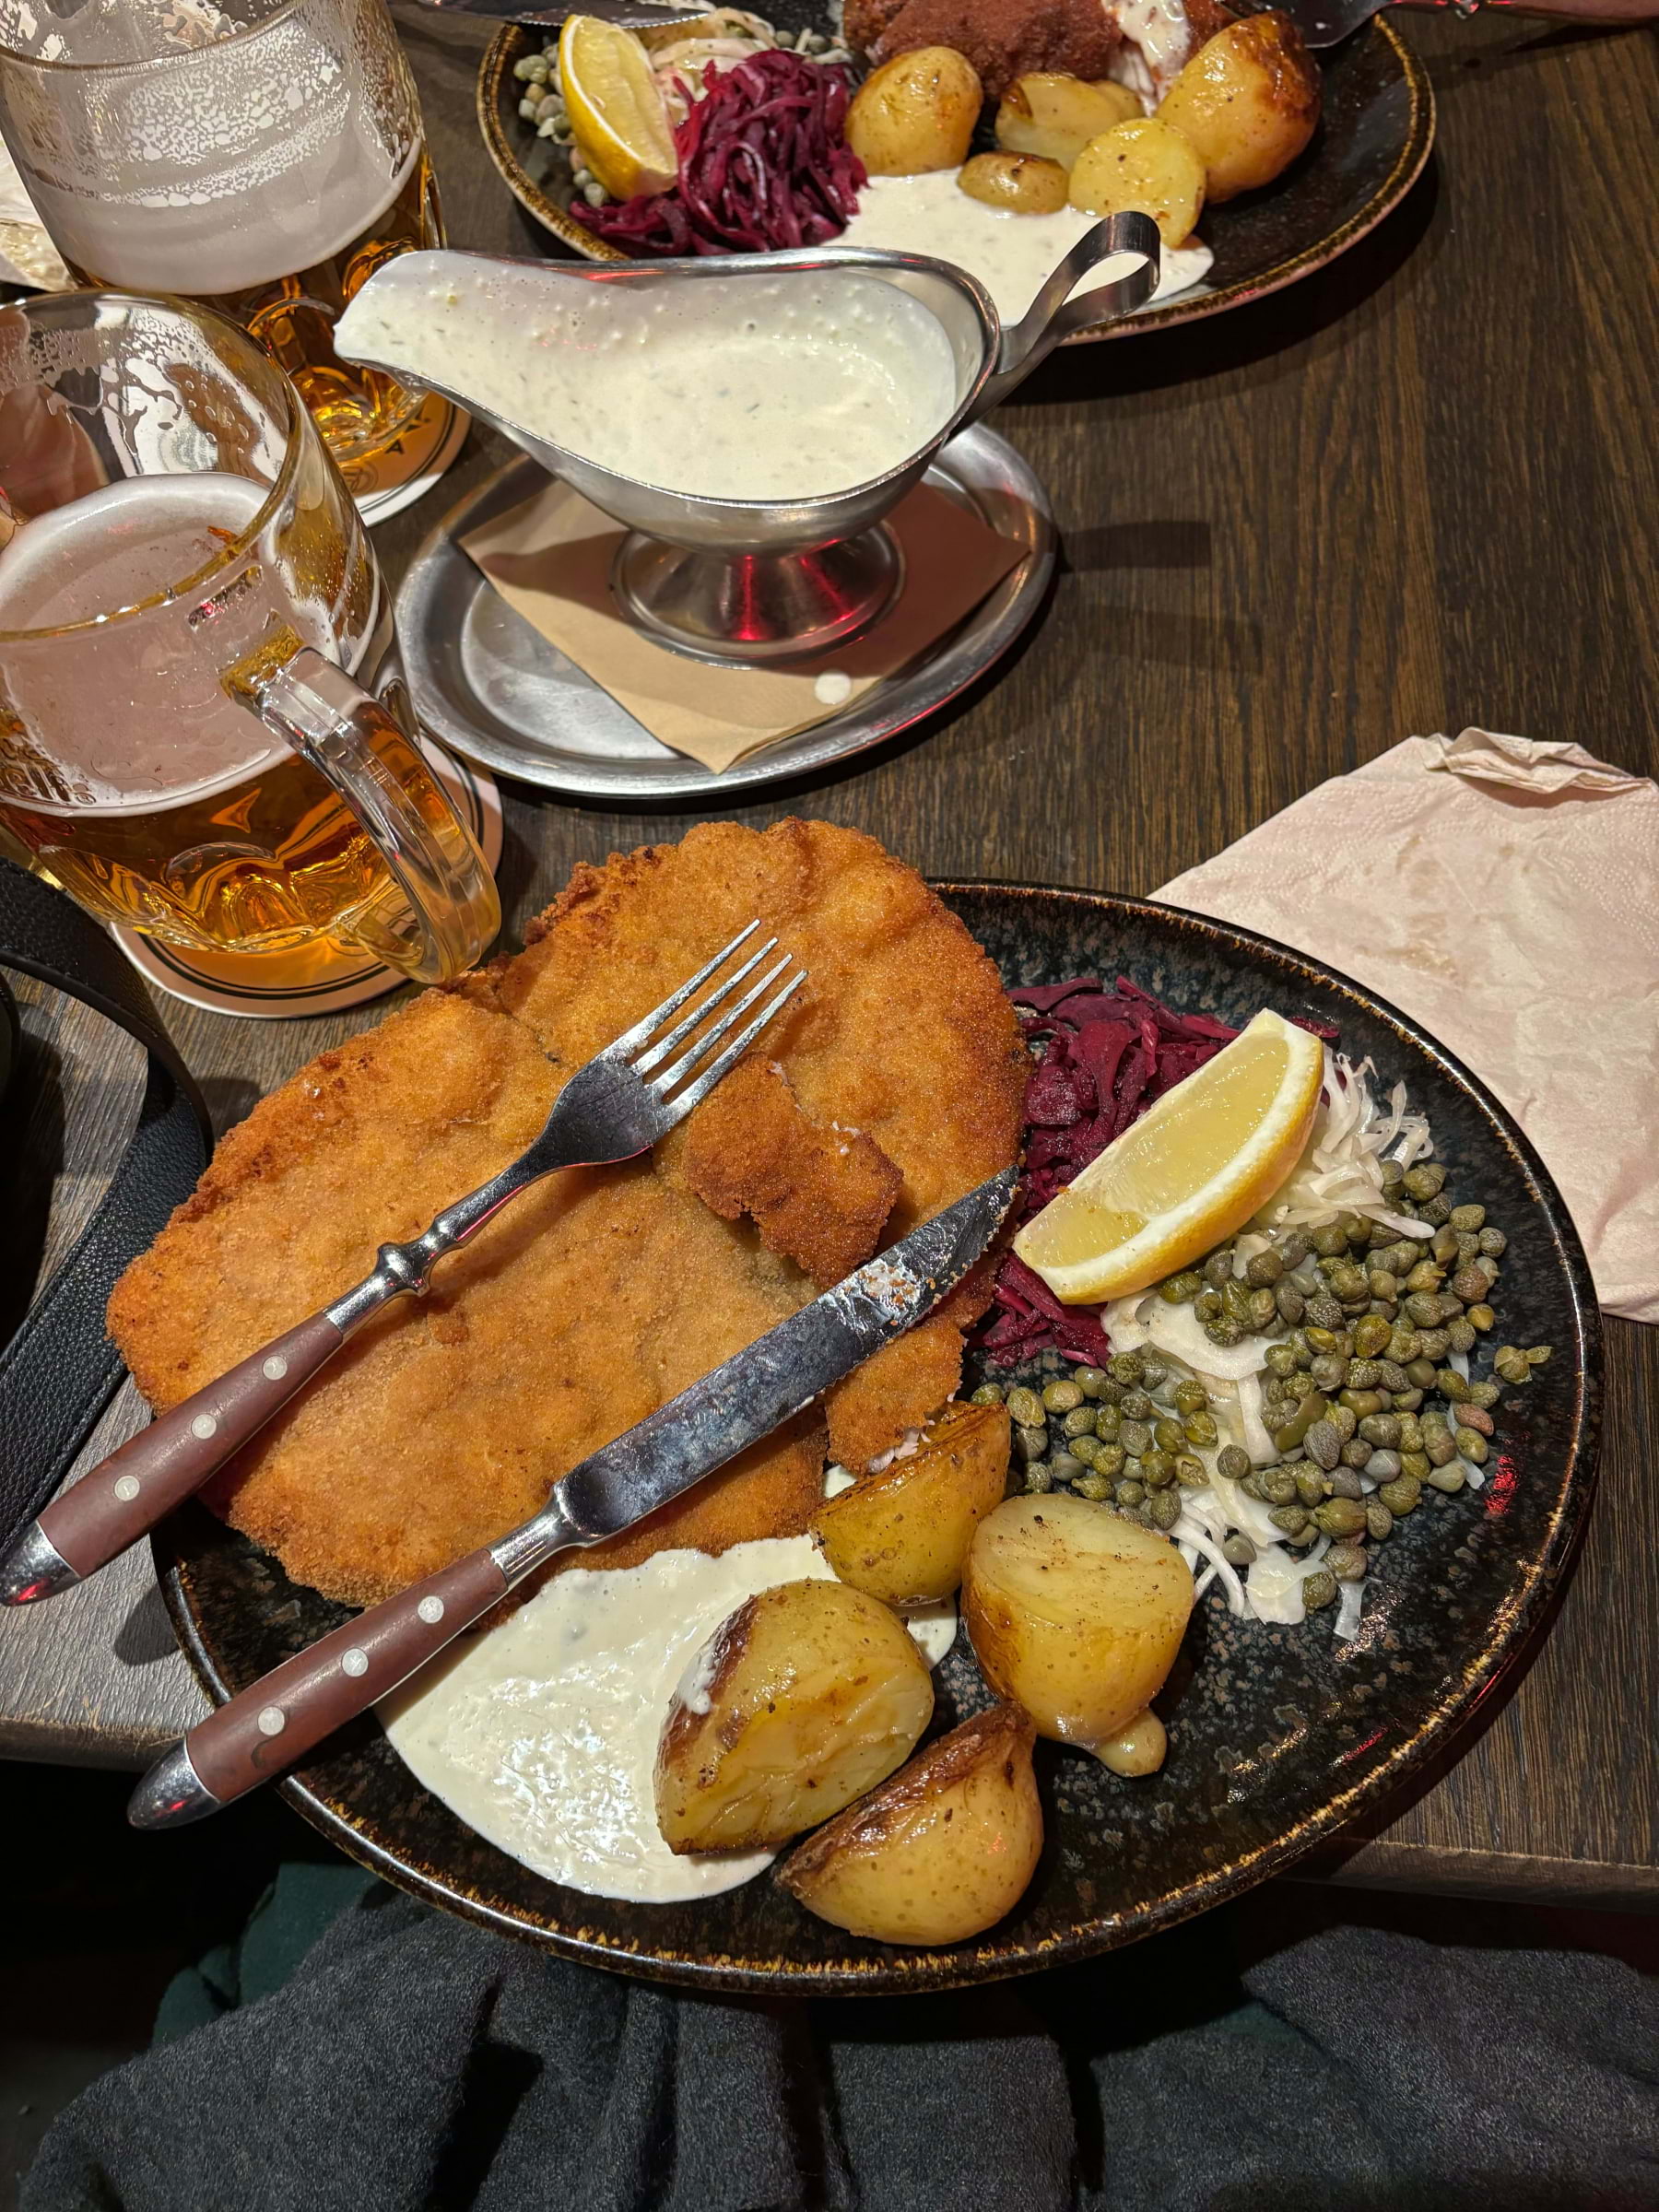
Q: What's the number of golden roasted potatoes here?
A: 9